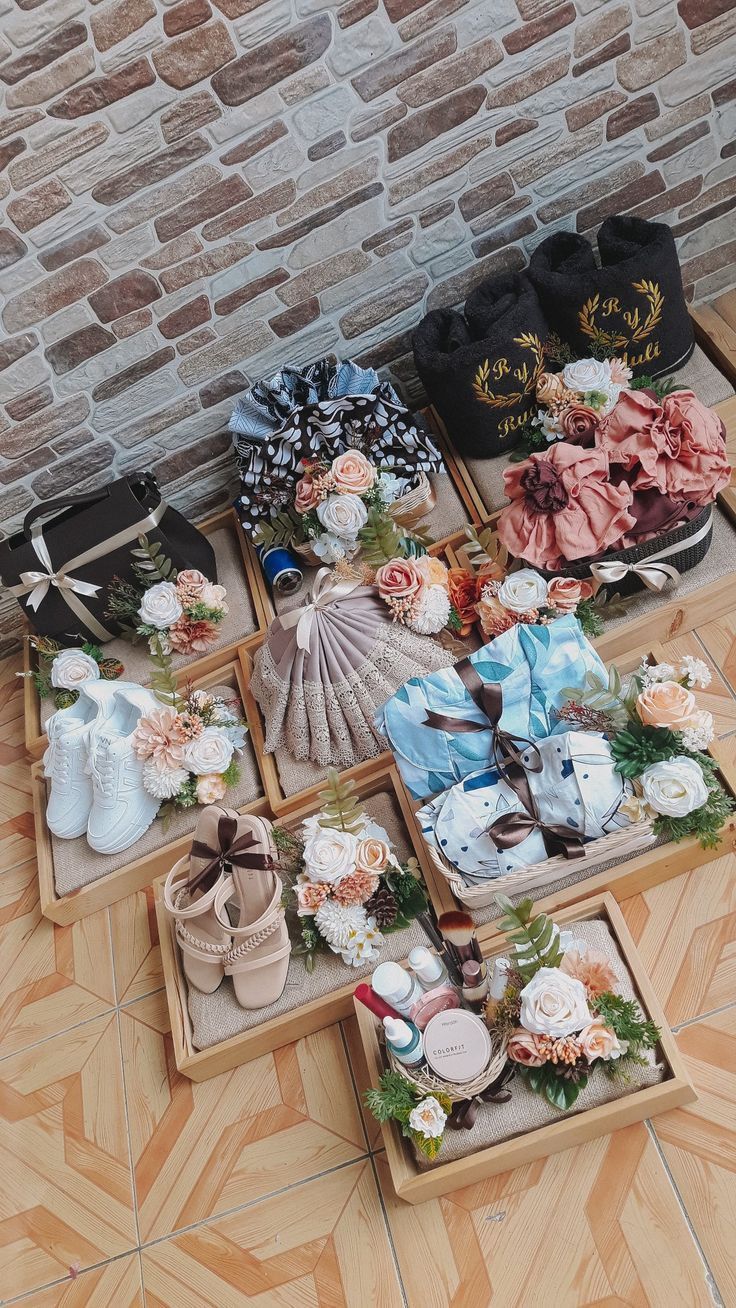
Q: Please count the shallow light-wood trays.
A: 9